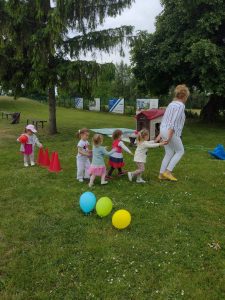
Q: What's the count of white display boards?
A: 4